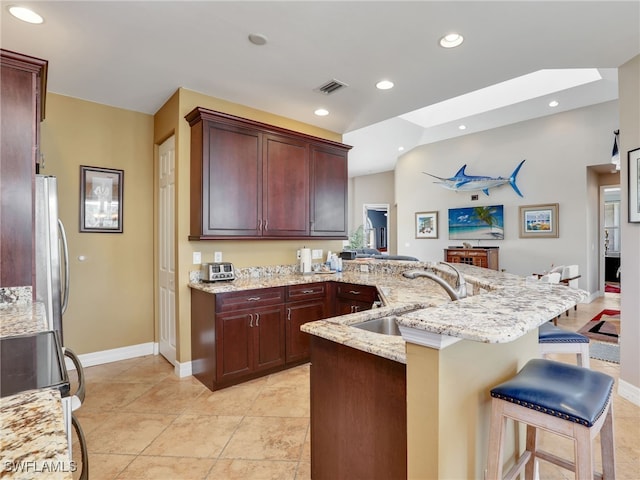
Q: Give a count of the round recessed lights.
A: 7